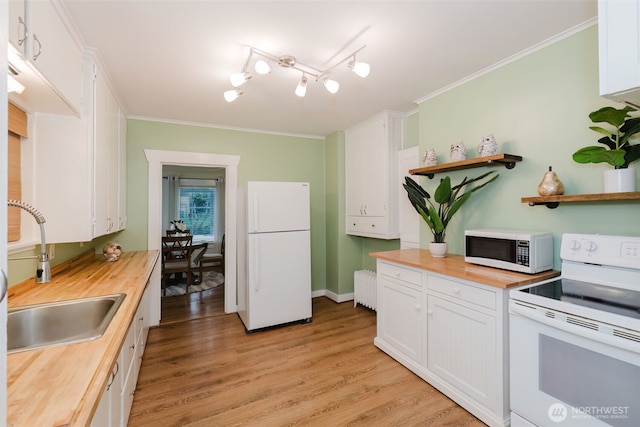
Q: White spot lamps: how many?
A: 6